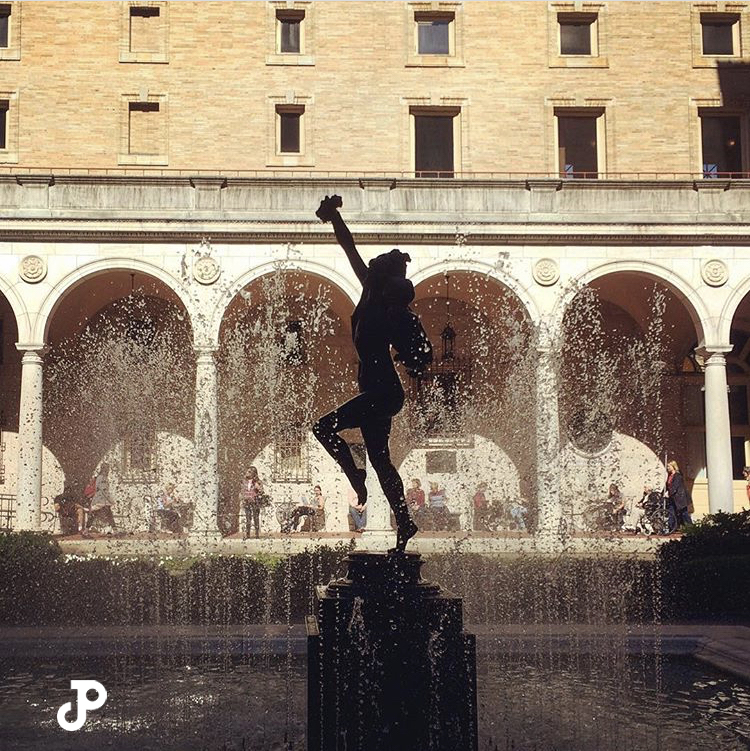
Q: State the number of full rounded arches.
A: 4